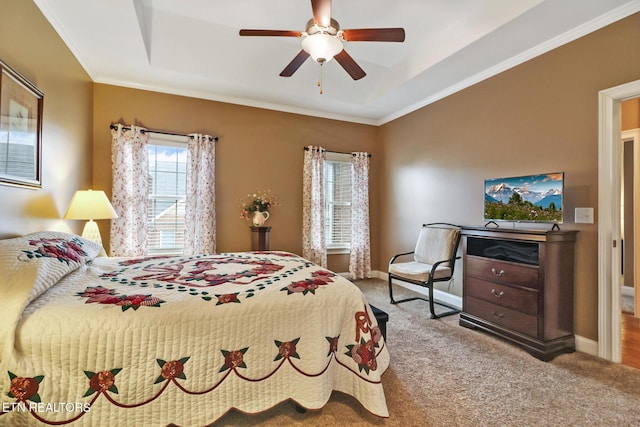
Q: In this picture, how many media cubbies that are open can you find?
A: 1